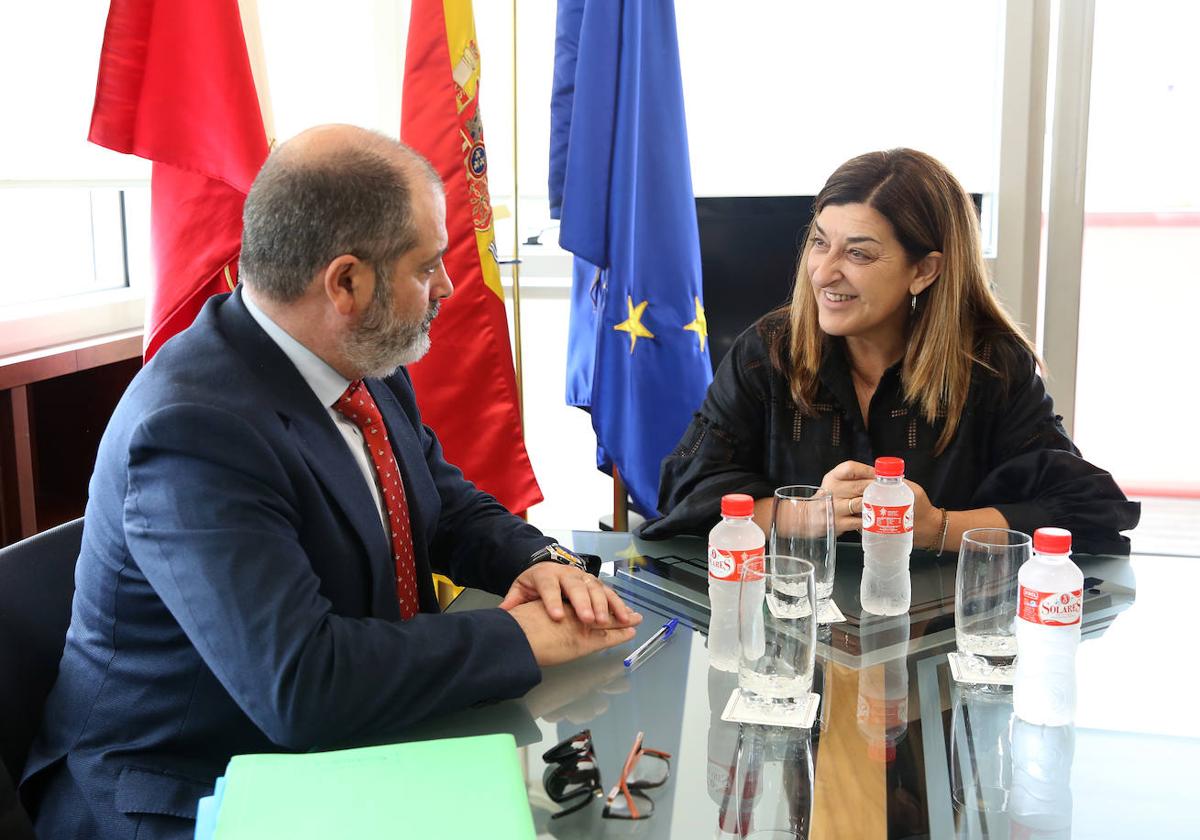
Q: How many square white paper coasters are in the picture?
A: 3